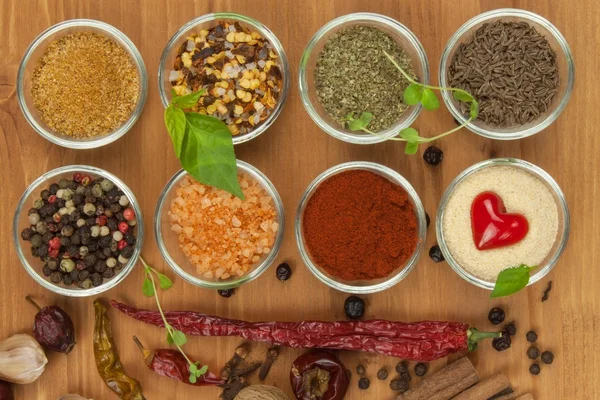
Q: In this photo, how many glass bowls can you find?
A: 8